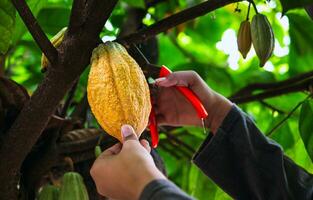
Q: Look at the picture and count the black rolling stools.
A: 0